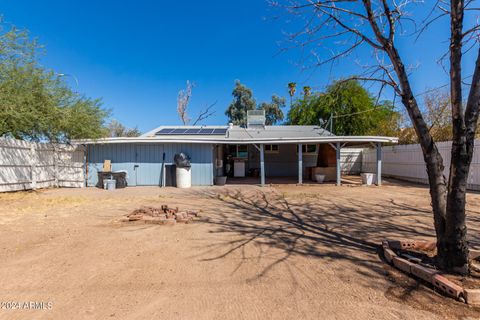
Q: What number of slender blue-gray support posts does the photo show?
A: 4